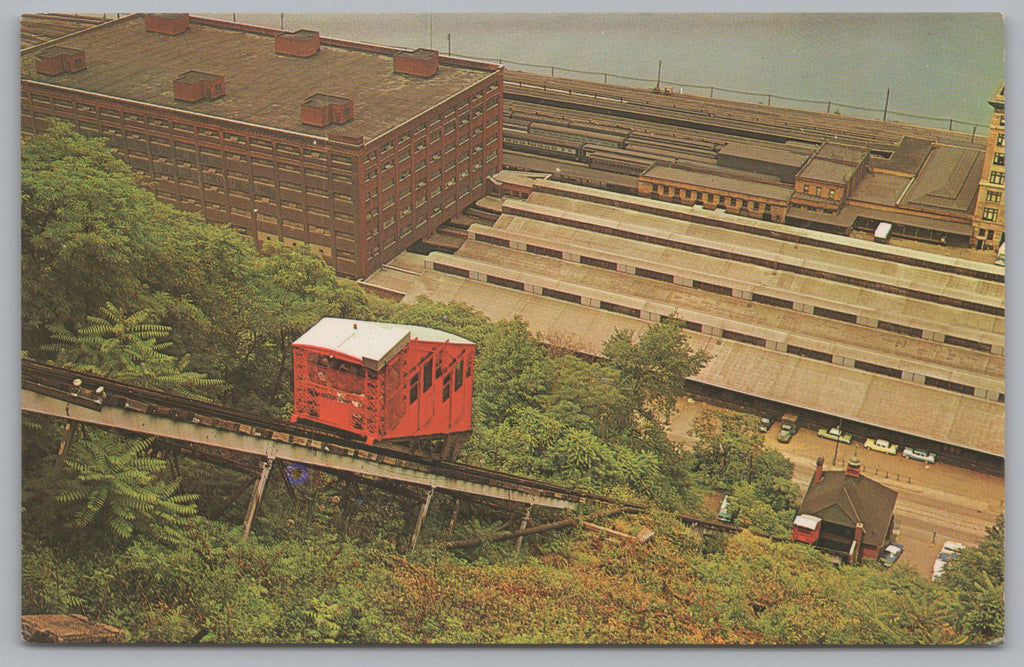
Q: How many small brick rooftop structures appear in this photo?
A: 6